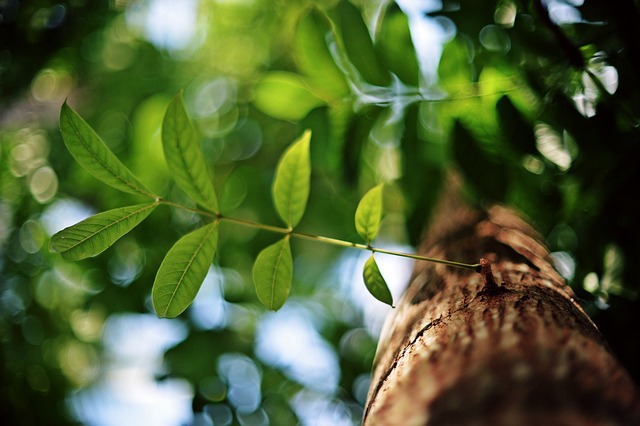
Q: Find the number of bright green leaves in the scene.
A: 8